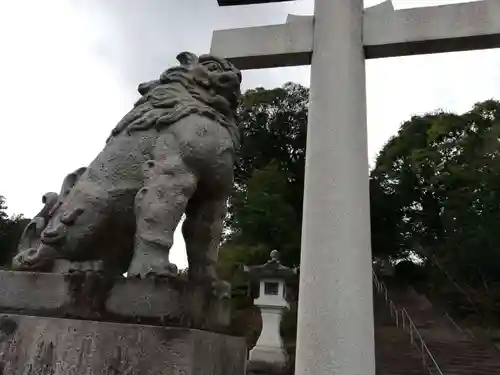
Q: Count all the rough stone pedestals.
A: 1